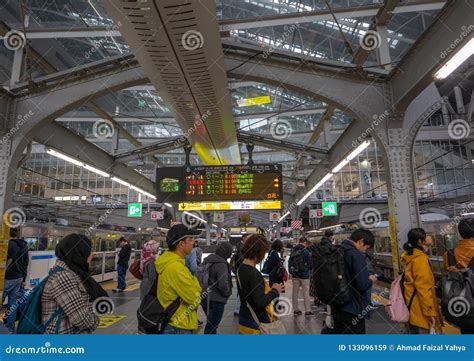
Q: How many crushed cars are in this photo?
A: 0